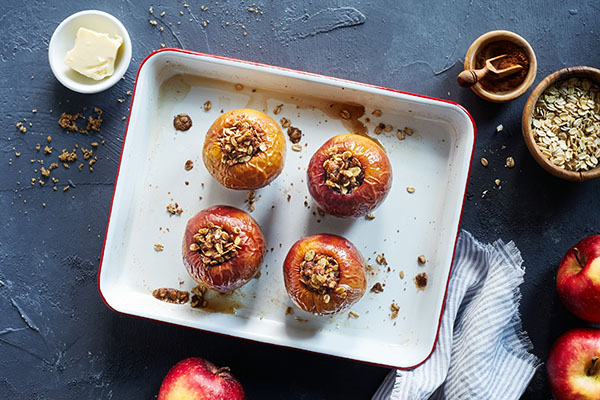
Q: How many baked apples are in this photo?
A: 4